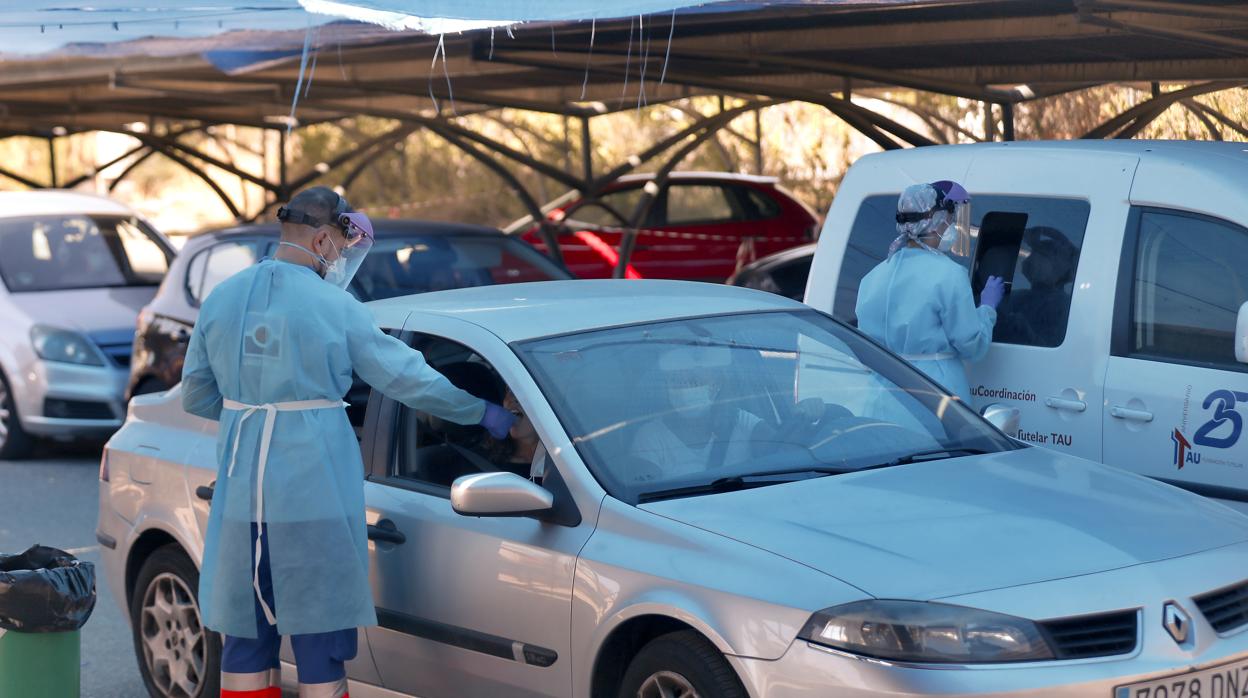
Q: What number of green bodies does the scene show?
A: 1